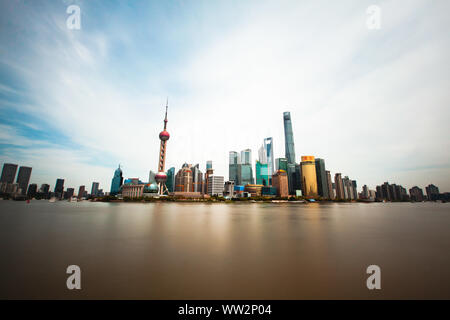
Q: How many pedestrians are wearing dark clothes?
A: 0